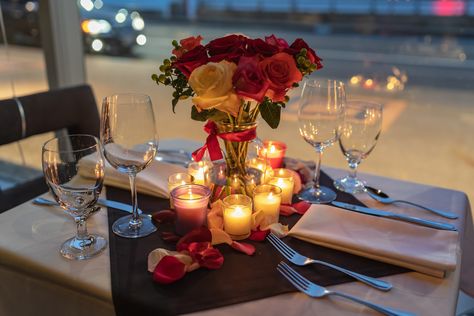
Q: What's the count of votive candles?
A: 8